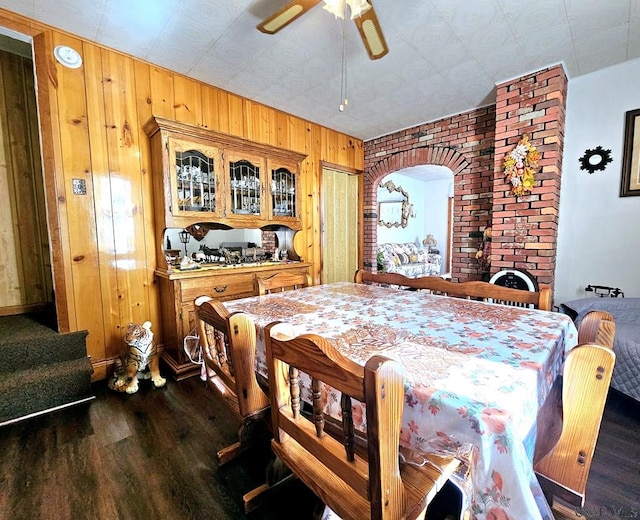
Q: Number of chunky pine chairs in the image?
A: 4